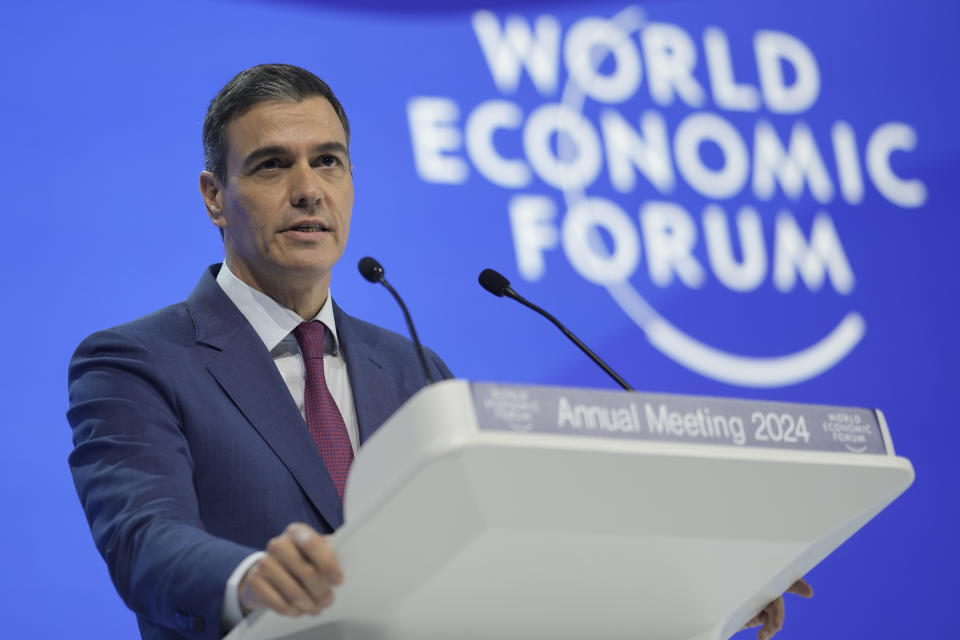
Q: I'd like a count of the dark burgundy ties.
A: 1